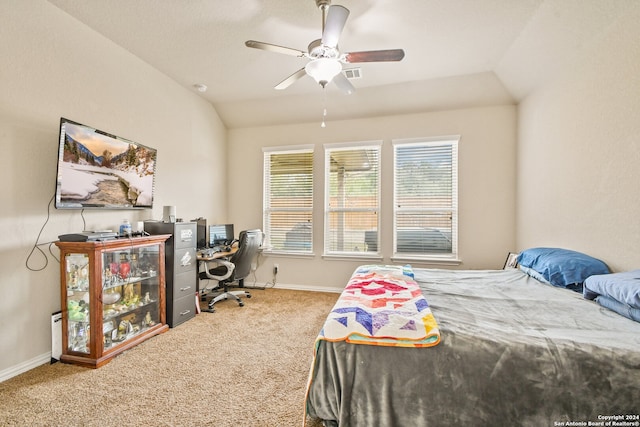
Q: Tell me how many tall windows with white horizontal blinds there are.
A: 3